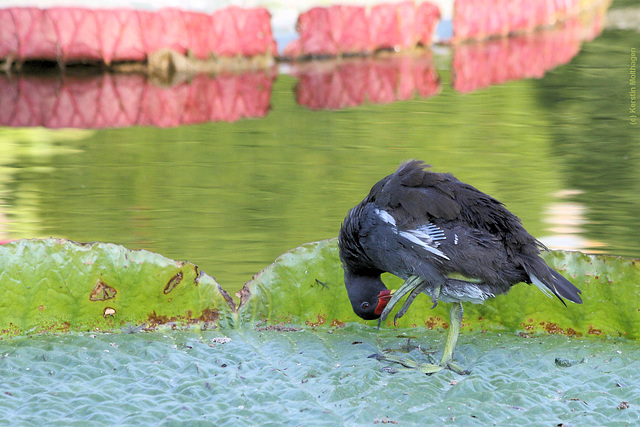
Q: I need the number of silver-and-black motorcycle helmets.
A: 0